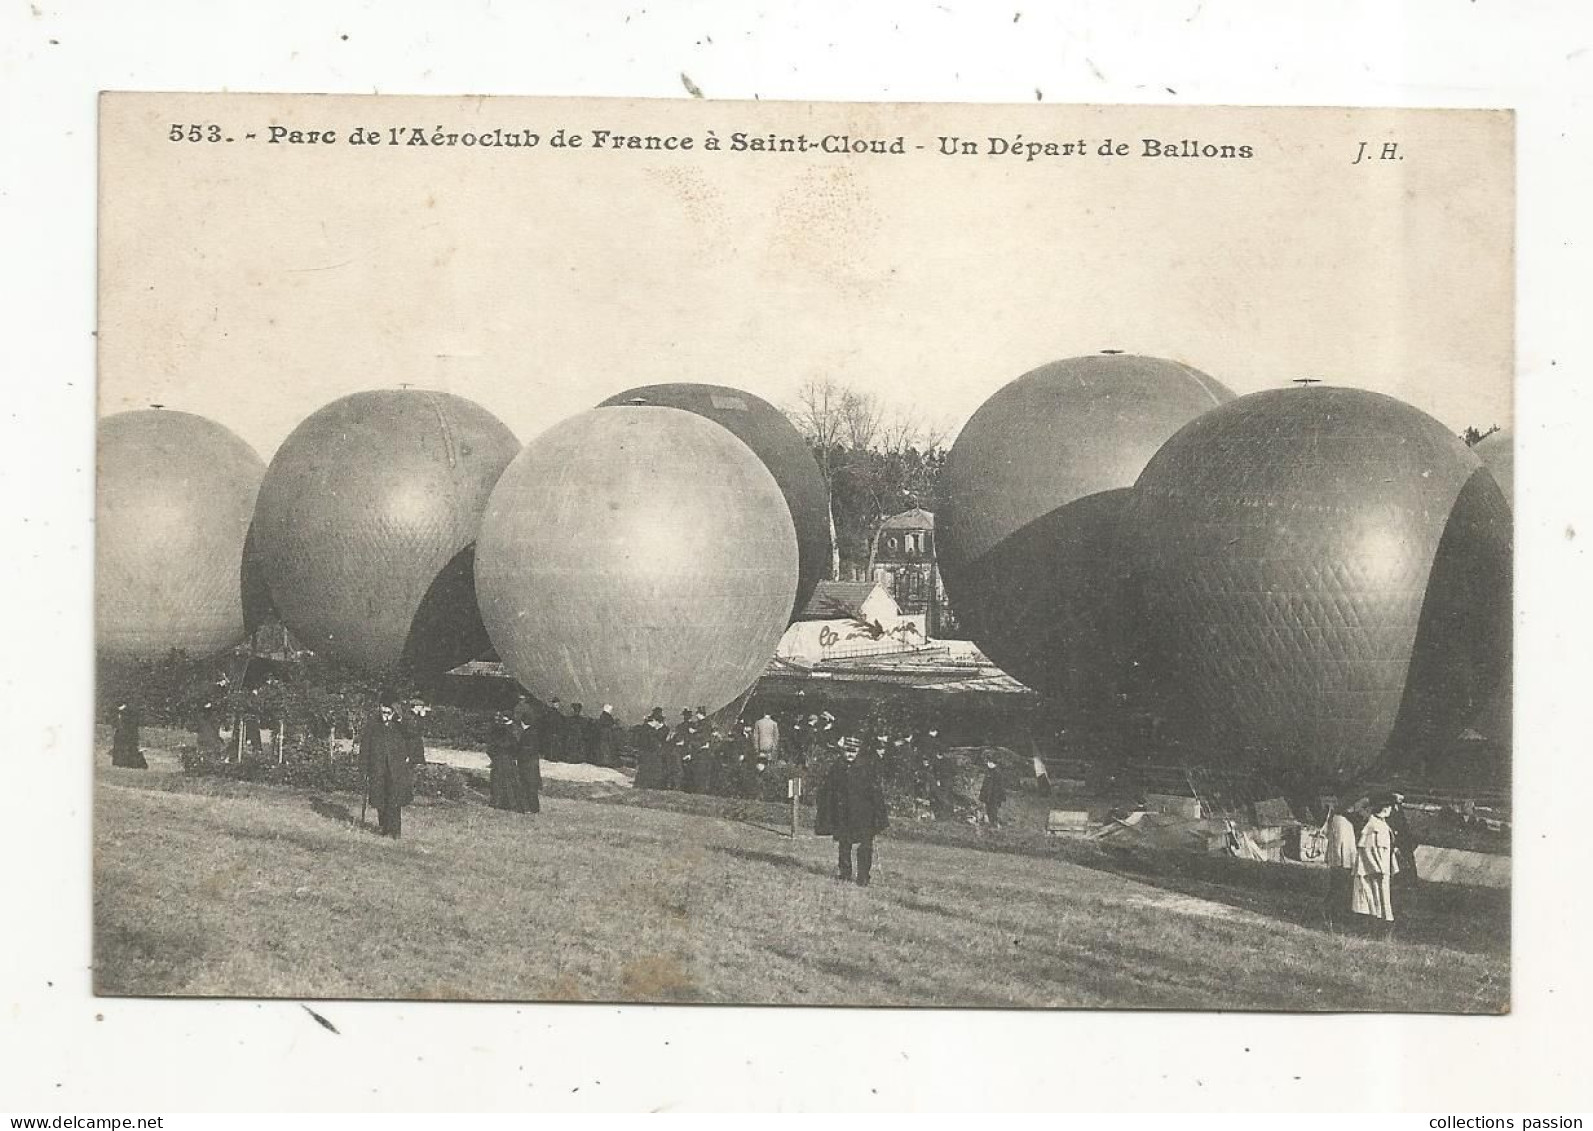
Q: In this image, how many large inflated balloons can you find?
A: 7